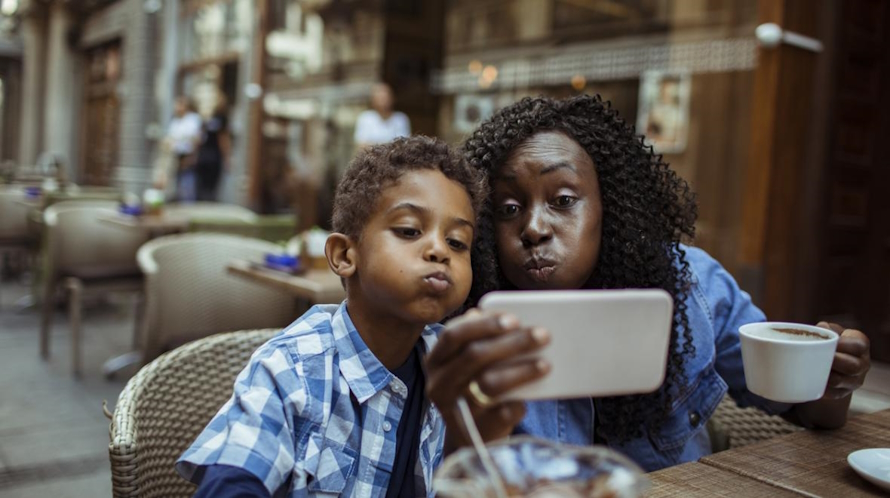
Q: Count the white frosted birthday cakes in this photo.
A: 0